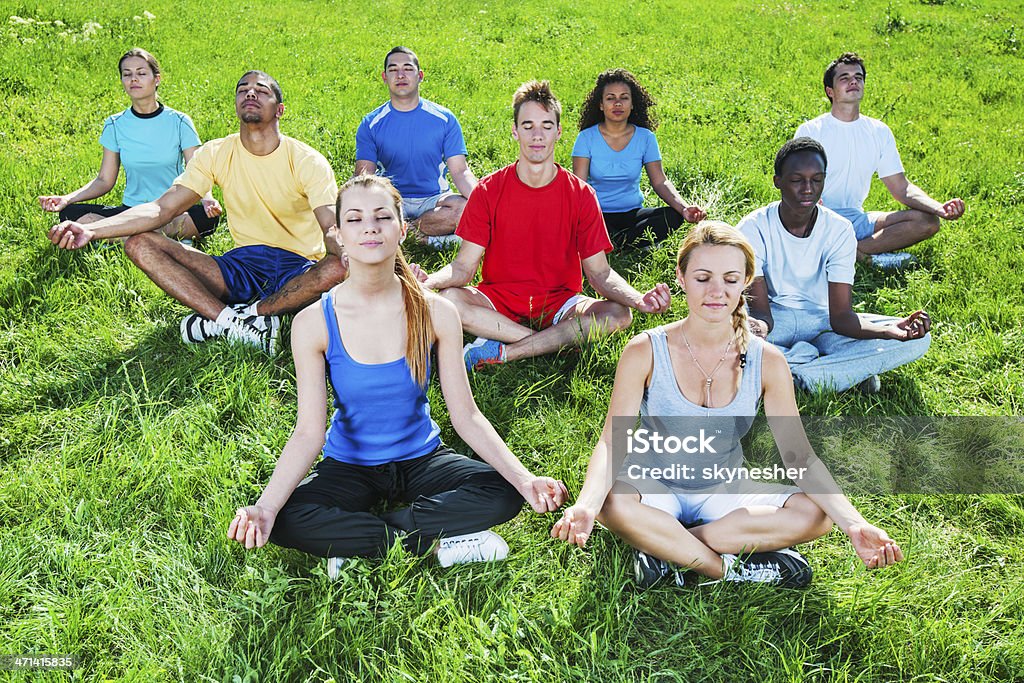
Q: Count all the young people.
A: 9